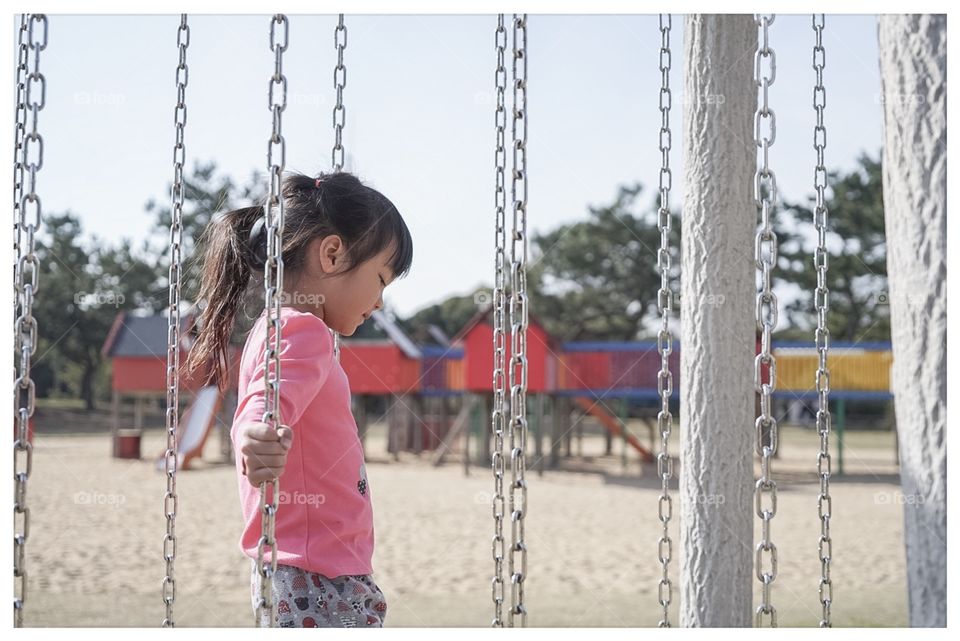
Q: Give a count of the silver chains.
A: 10